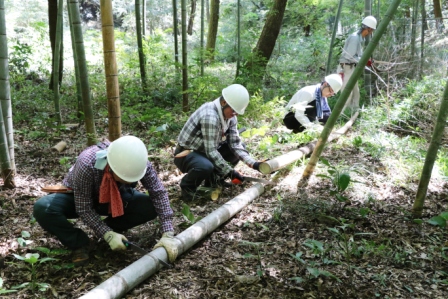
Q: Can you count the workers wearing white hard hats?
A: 4